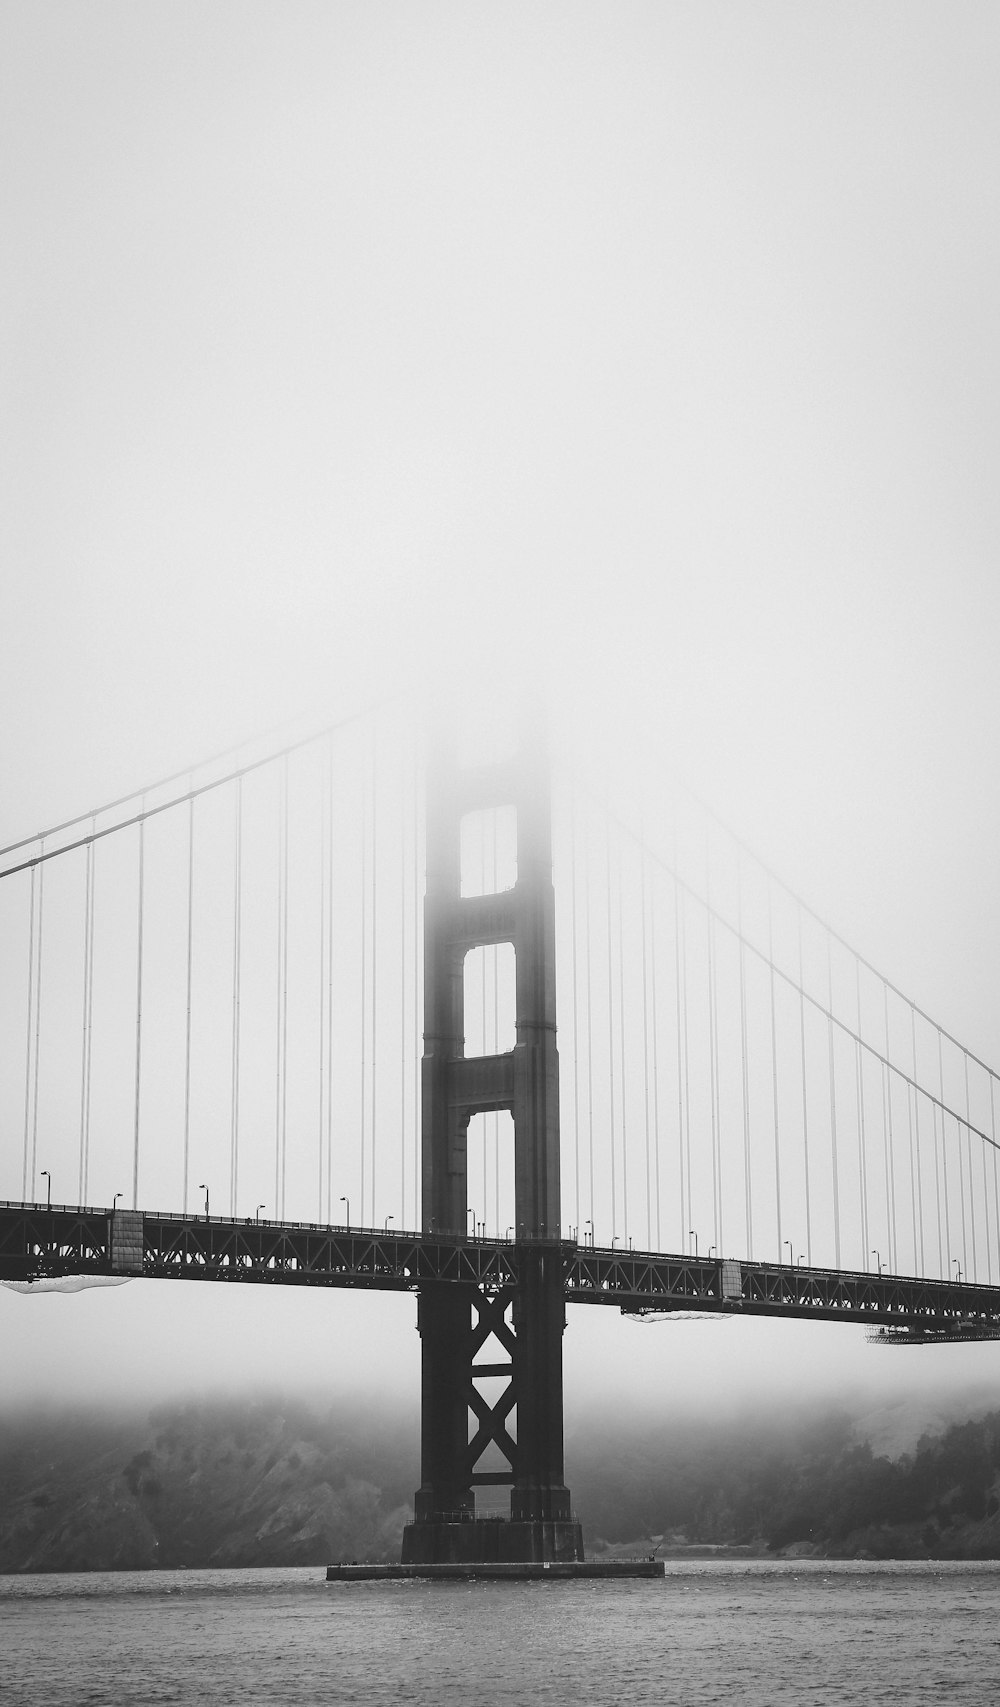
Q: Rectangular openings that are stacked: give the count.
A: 3